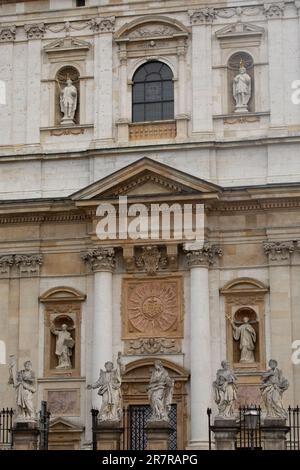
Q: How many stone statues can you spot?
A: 9